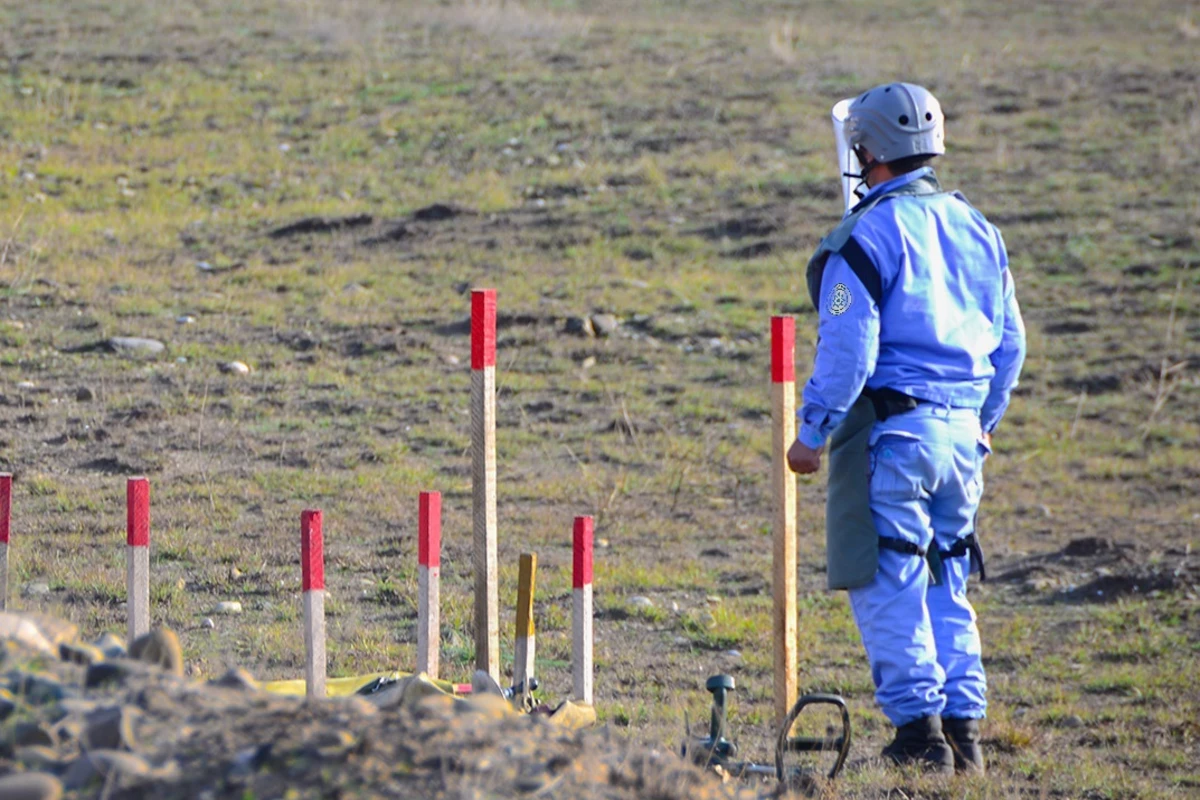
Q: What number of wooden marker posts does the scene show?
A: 8